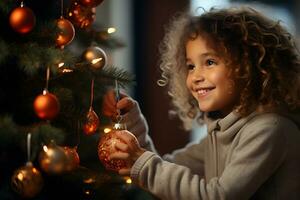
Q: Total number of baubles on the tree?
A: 11